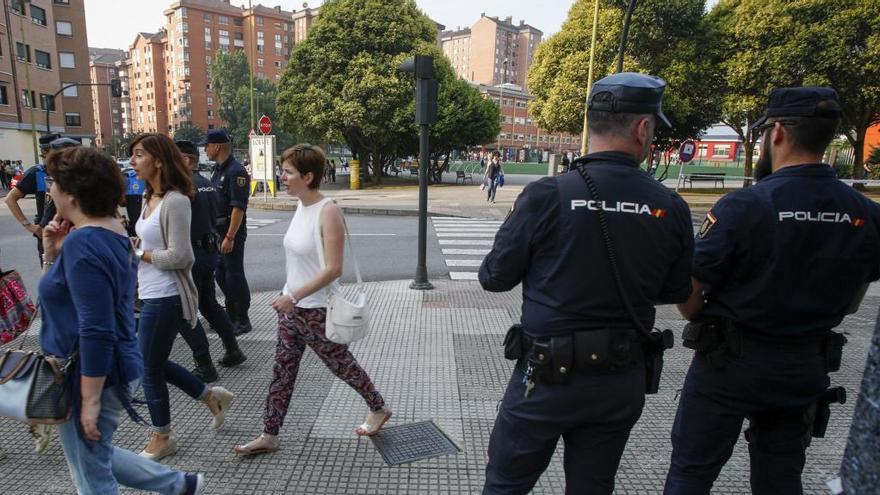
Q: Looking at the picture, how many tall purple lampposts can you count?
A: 0